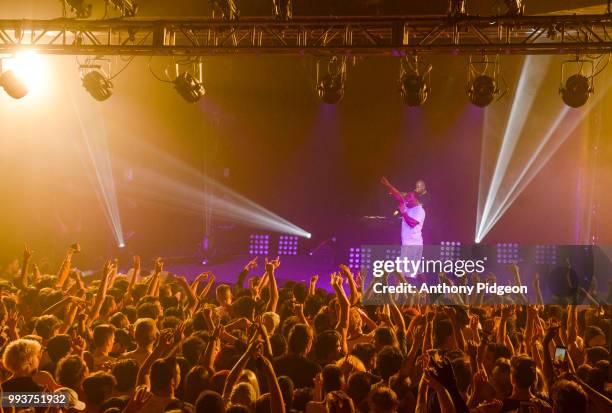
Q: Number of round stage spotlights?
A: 7